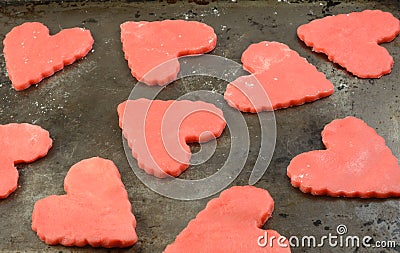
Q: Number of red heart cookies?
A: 9